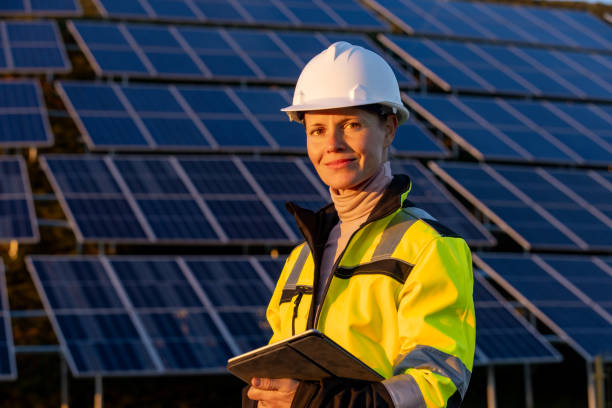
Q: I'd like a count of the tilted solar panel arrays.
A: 15